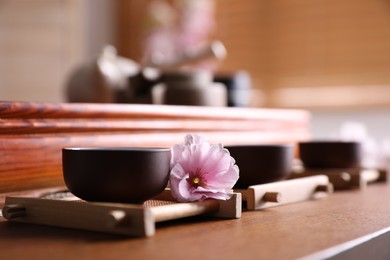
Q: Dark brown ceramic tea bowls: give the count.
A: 3